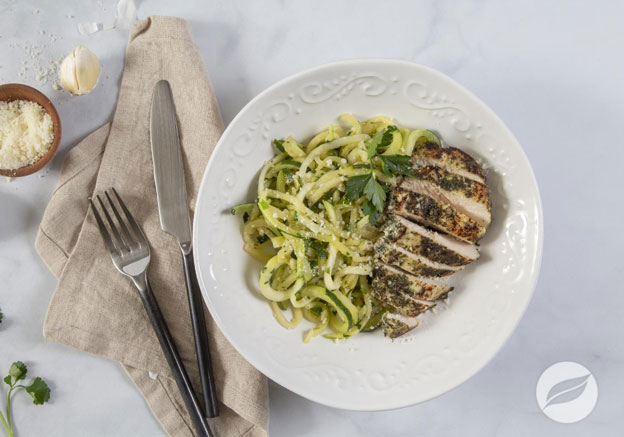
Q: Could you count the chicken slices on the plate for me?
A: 8